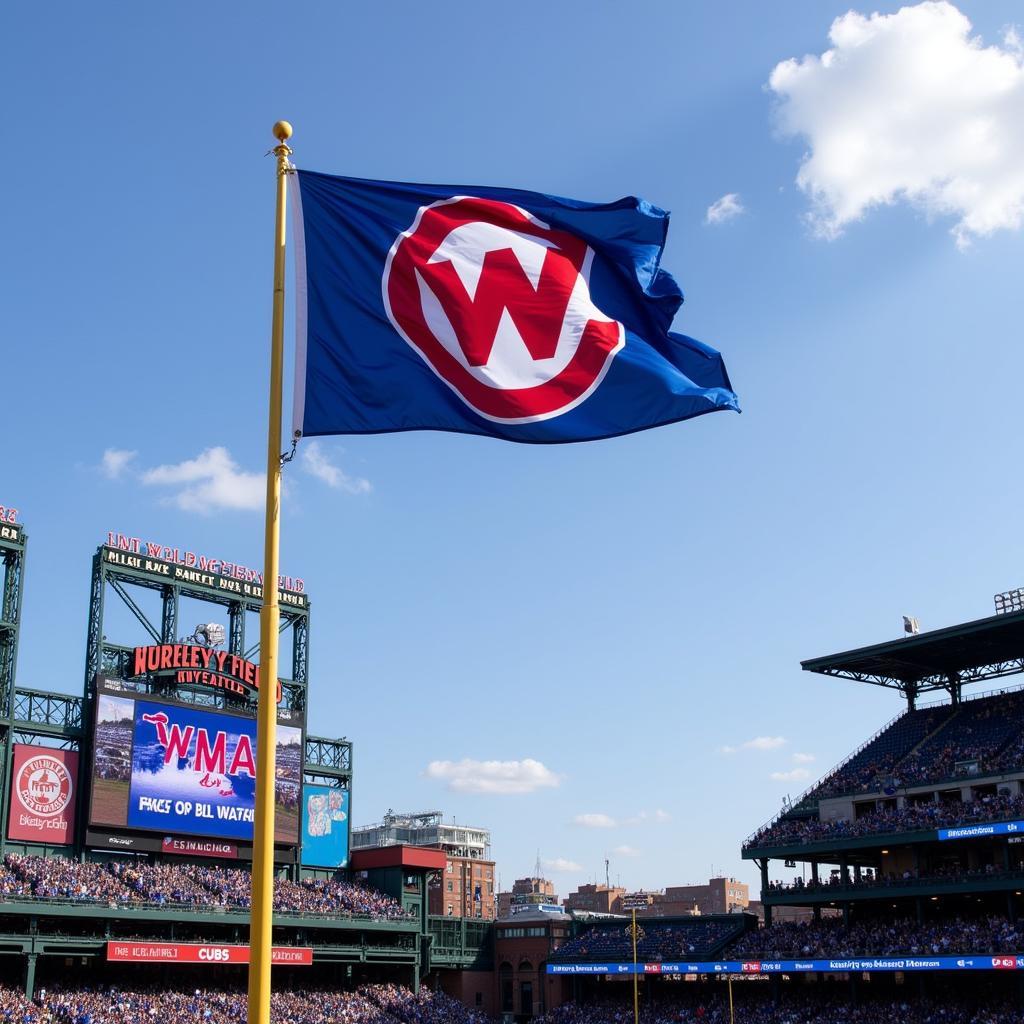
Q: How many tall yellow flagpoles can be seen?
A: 1